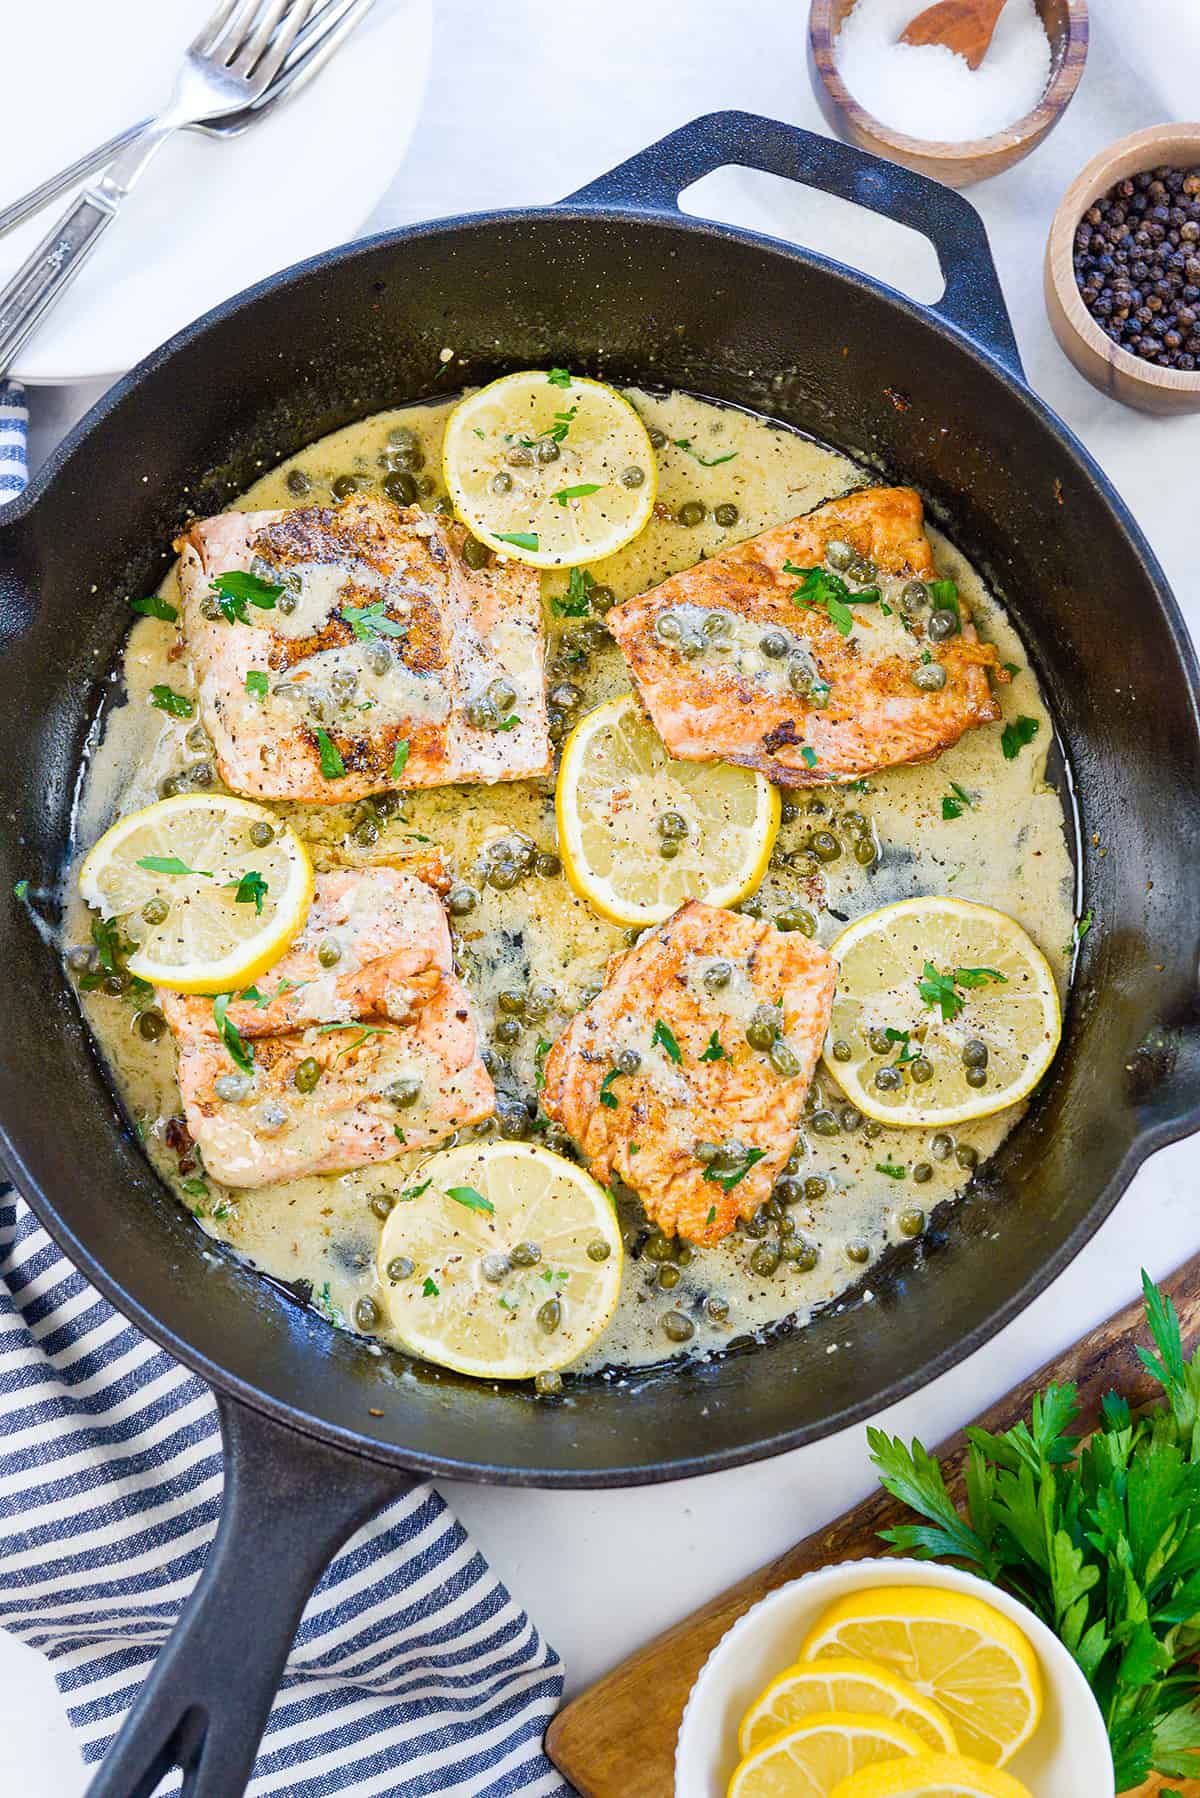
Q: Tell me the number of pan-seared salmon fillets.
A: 4